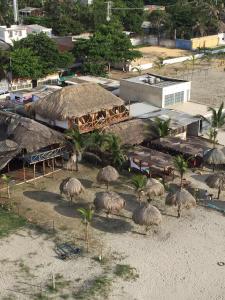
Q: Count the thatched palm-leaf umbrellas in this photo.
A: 8